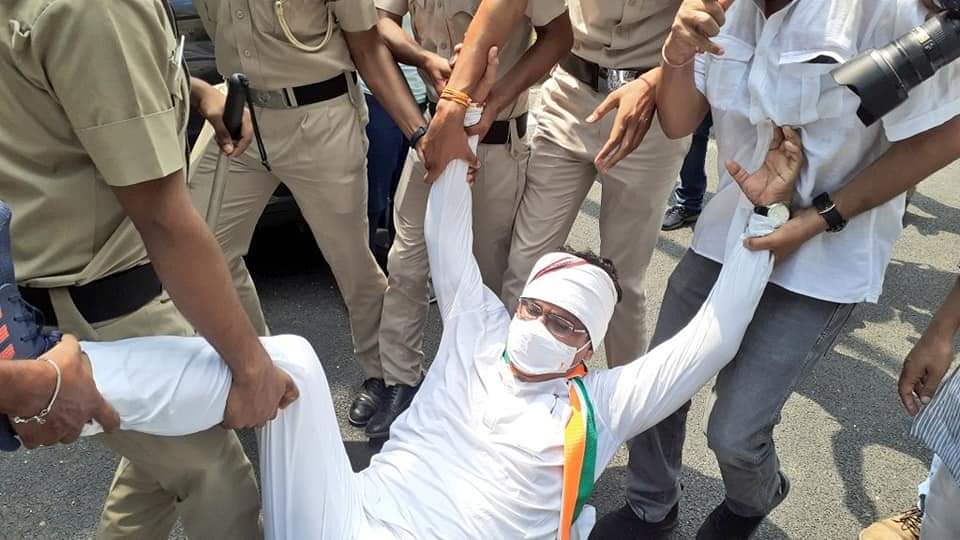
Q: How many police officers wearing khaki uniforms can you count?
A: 4